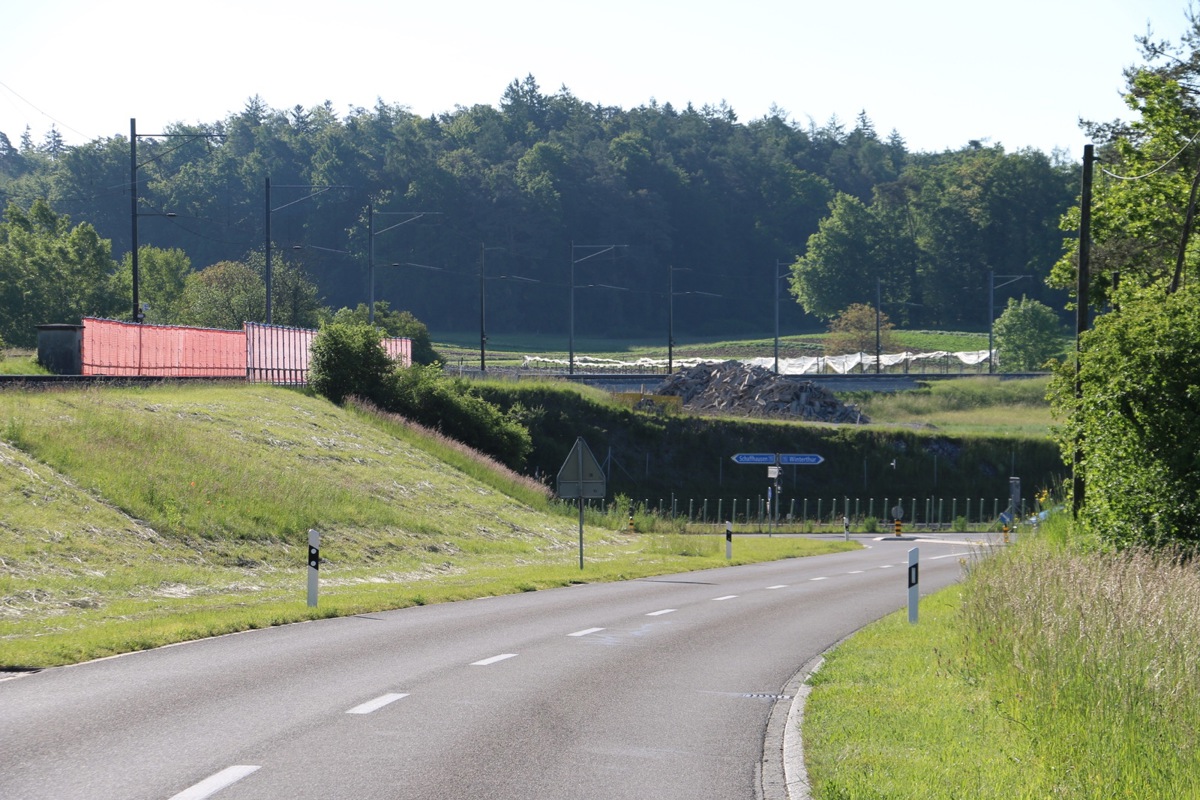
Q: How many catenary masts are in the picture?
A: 9